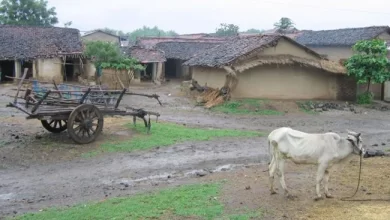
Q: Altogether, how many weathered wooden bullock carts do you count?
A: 1